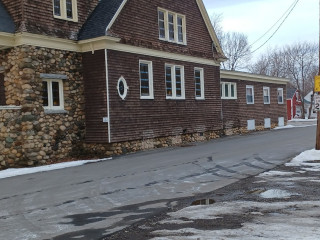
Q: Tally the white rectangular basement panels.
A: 3